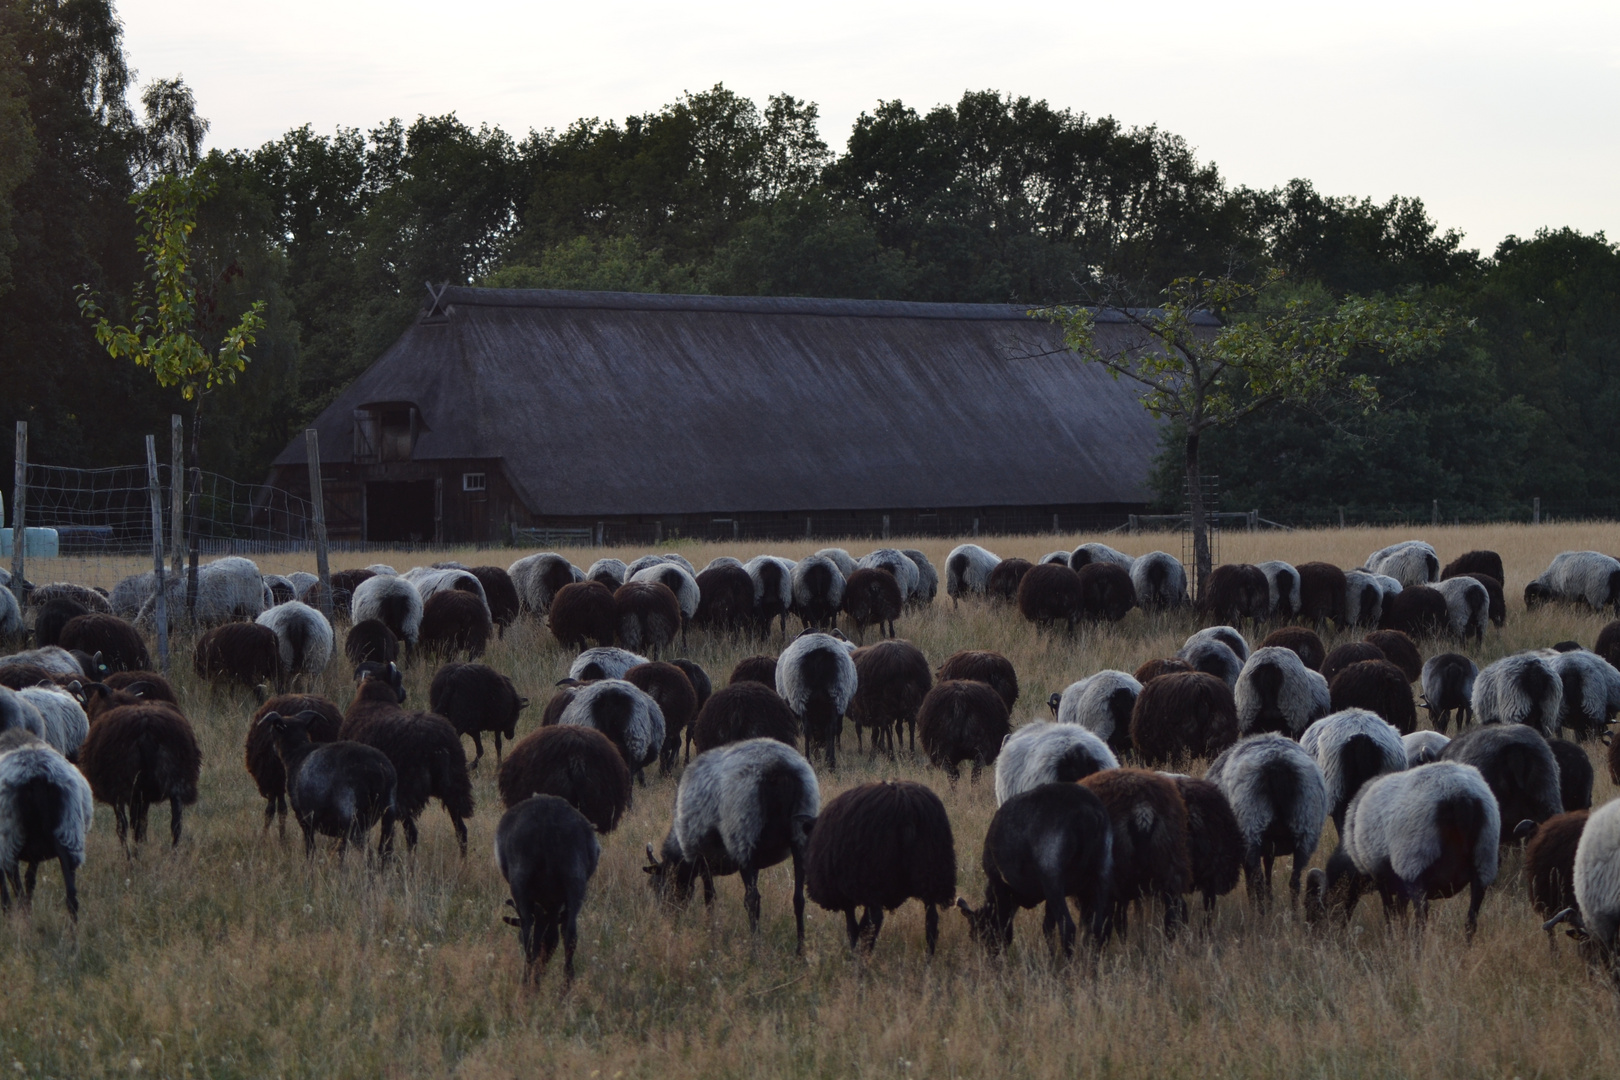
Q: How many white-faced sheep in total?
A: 0